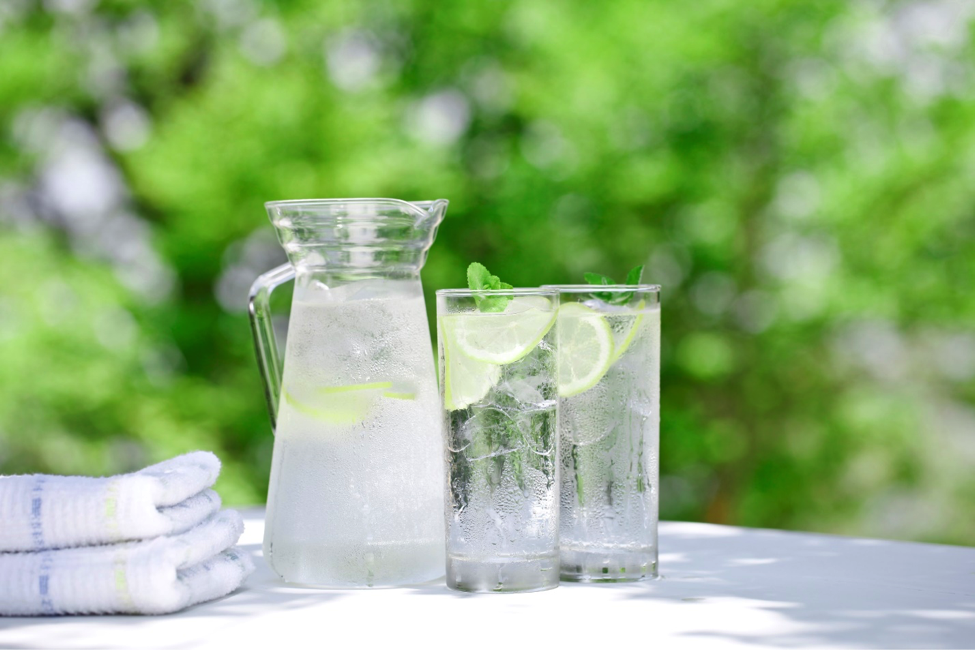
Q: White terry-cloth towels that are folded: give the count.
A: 2